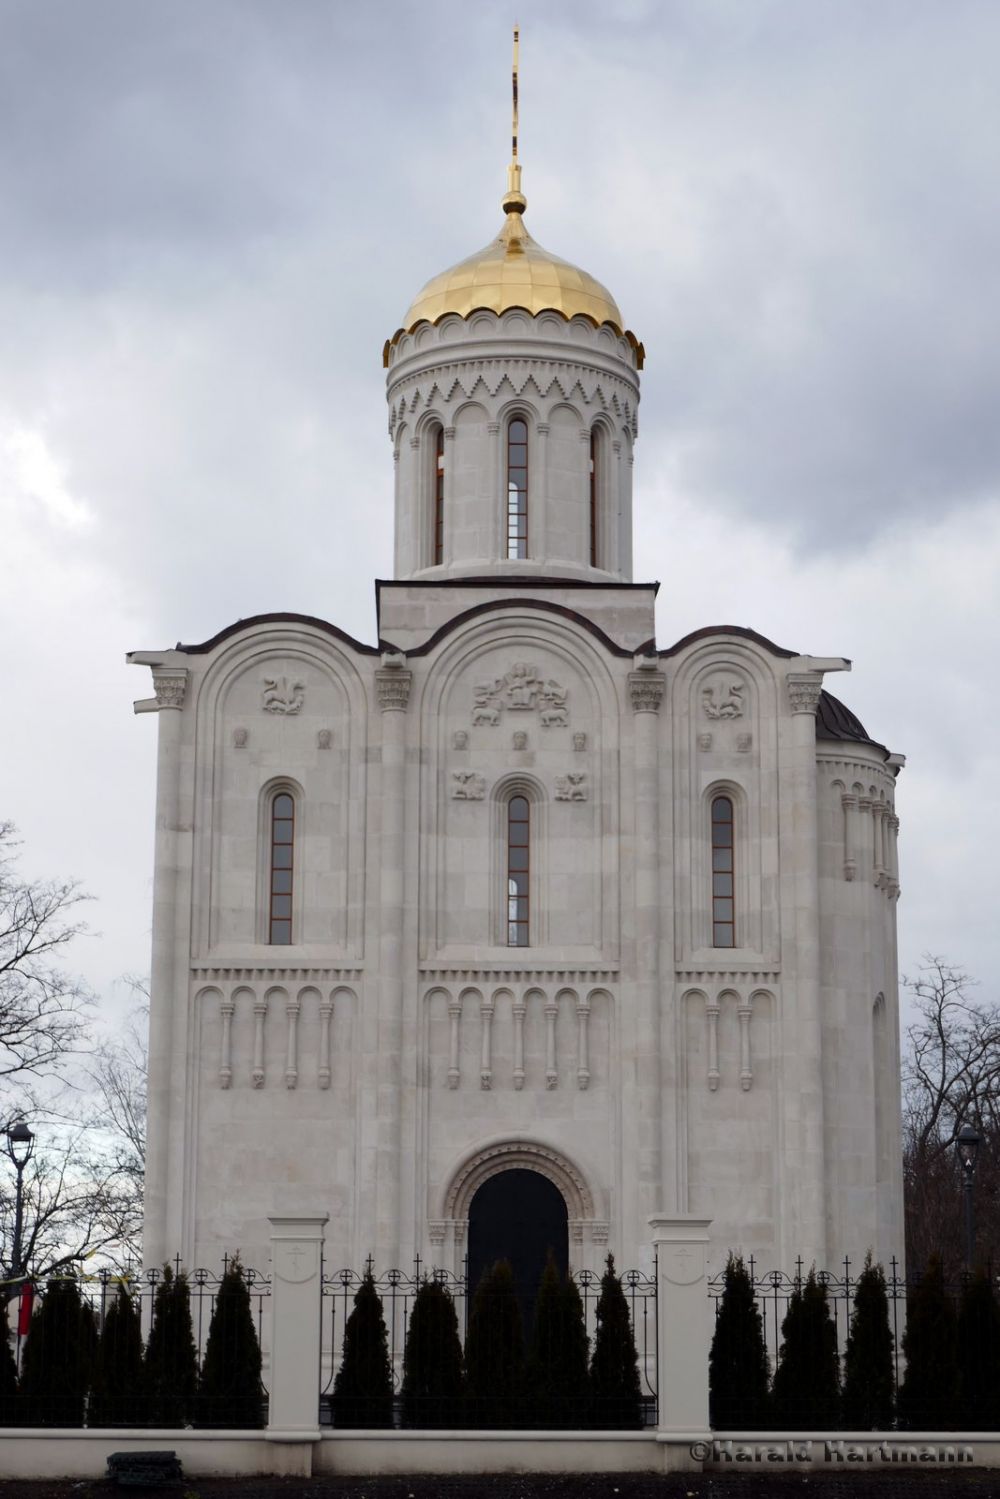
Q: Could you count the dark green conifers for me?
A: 15